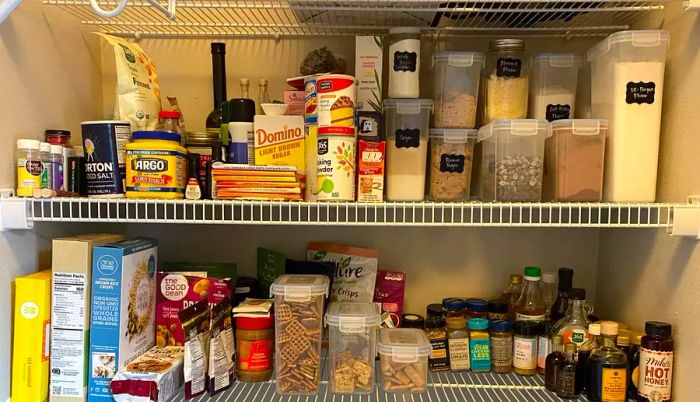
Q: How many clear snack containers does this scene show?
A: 3